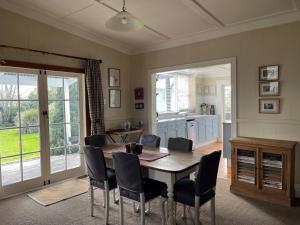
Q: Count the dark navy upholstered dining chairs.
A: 6